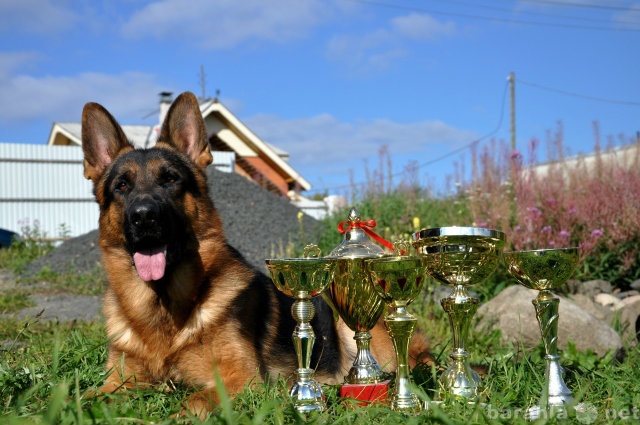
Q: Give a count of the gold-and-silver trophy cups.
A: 5